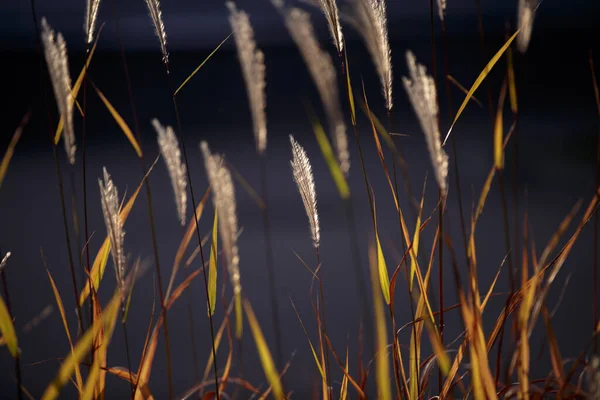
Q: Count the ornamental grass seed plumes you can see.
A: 14